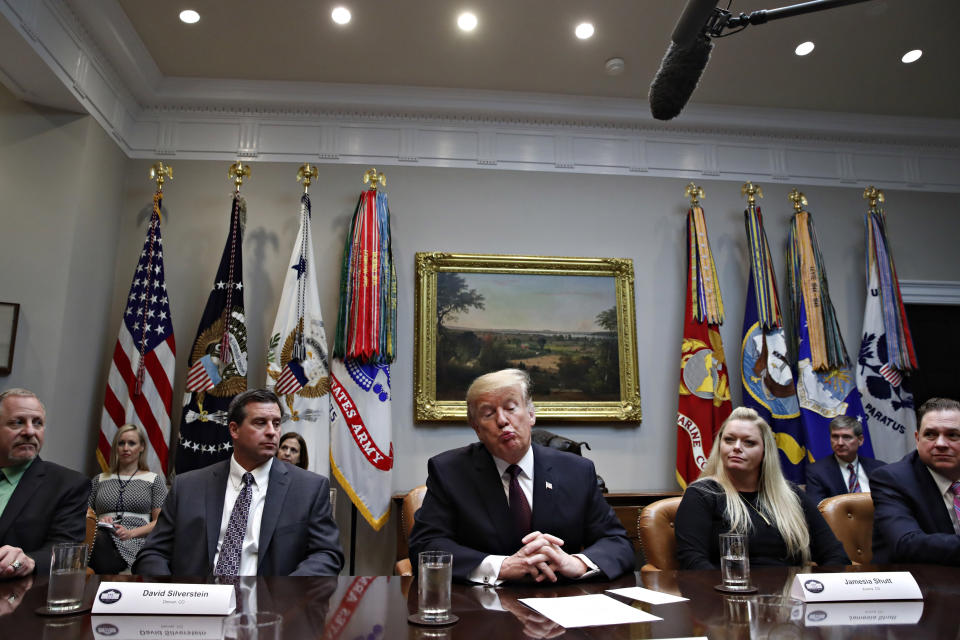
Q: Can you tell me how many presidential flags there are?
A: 1